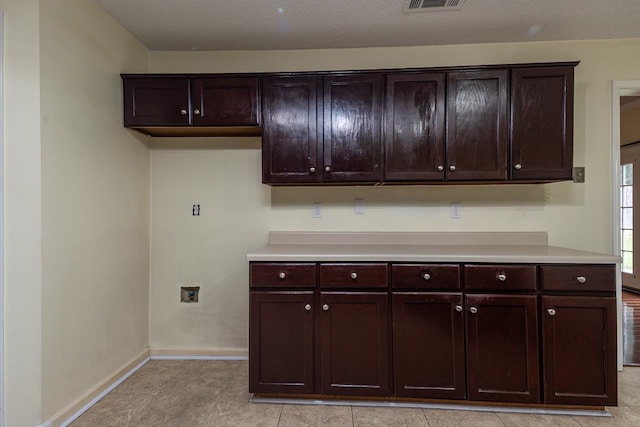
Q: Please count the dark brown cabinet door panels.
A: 12